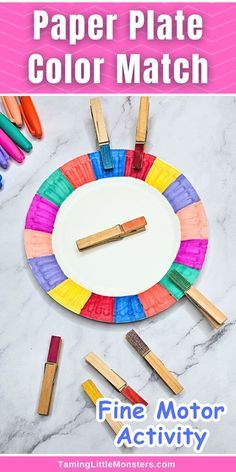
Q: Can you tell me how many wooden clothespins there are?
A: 8